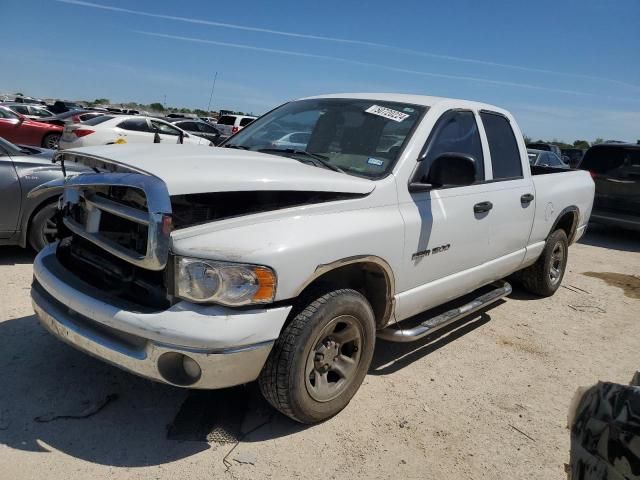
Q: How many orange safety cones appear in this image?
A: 0